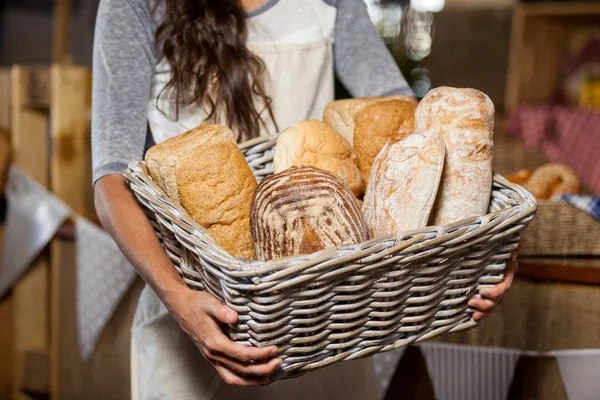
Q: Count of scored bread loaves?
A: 1